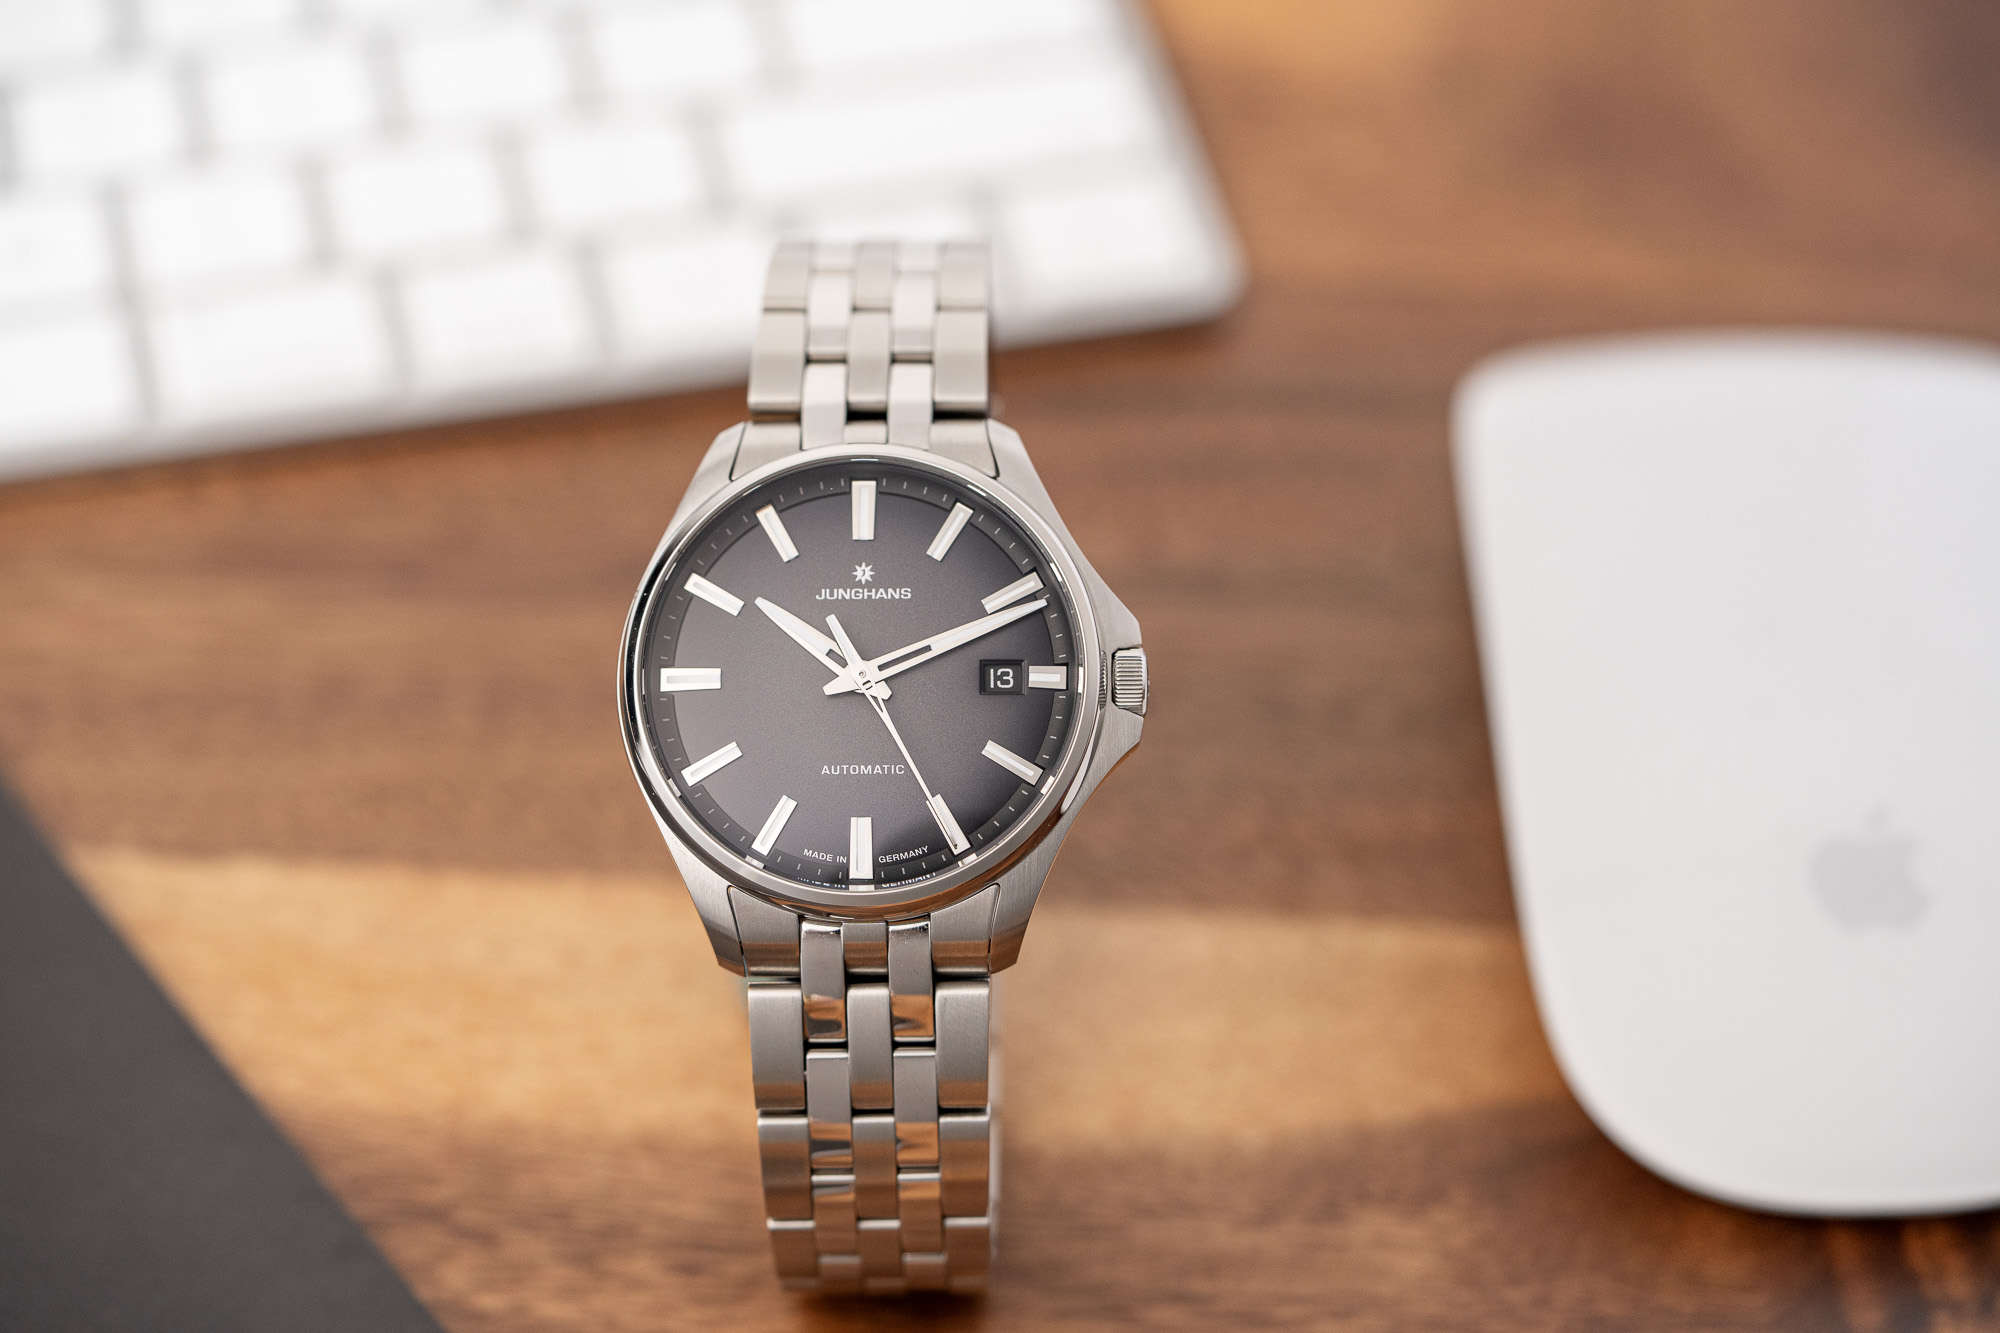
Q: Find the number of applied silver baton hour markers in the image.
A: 12